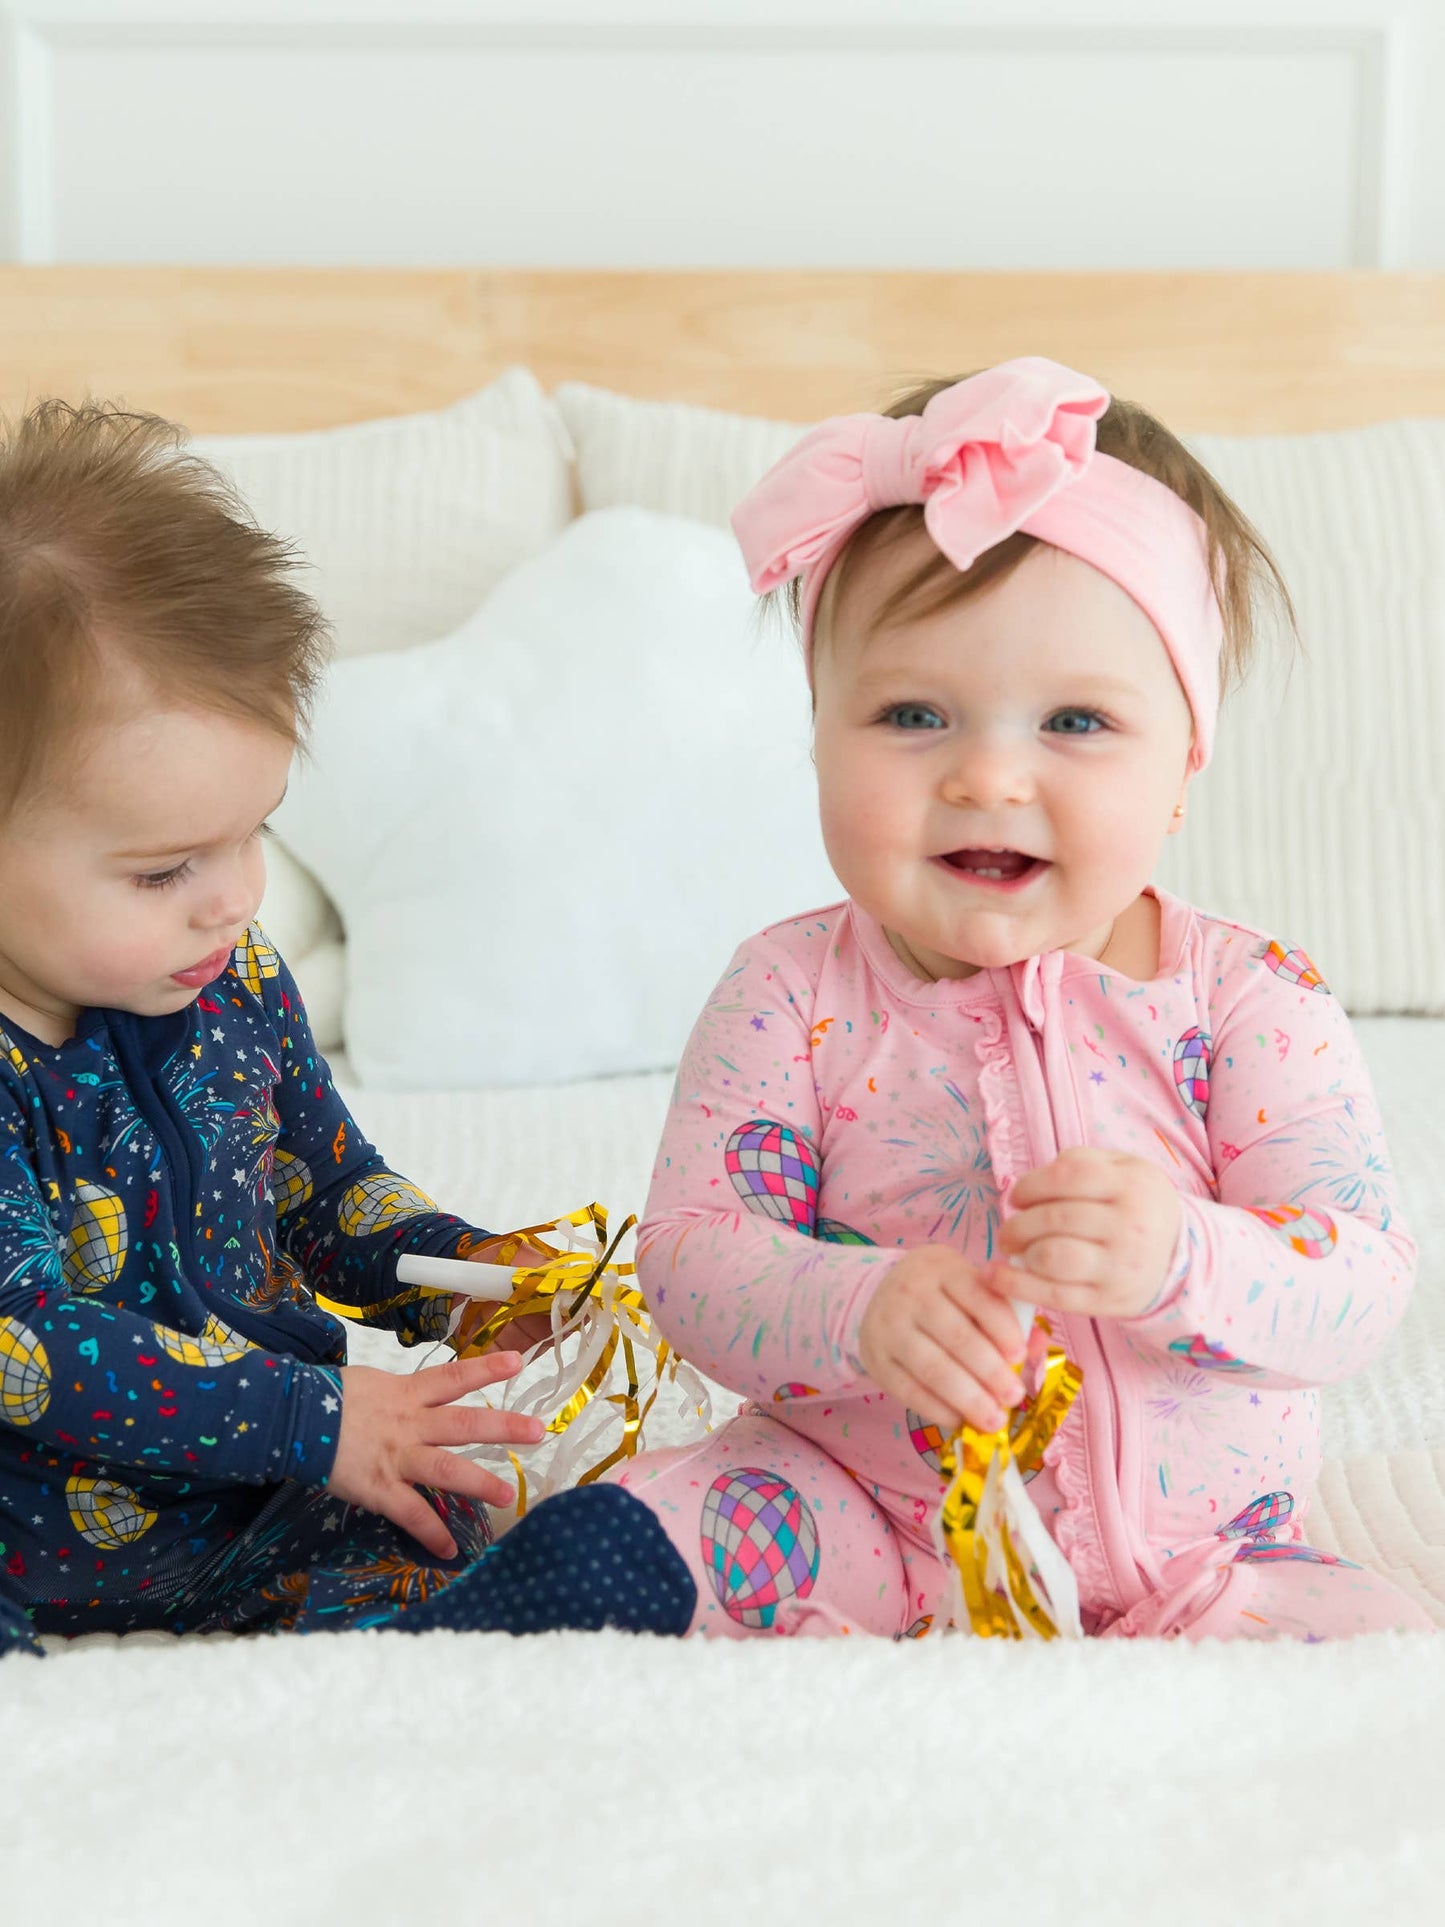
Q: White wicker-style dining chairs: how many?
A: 0